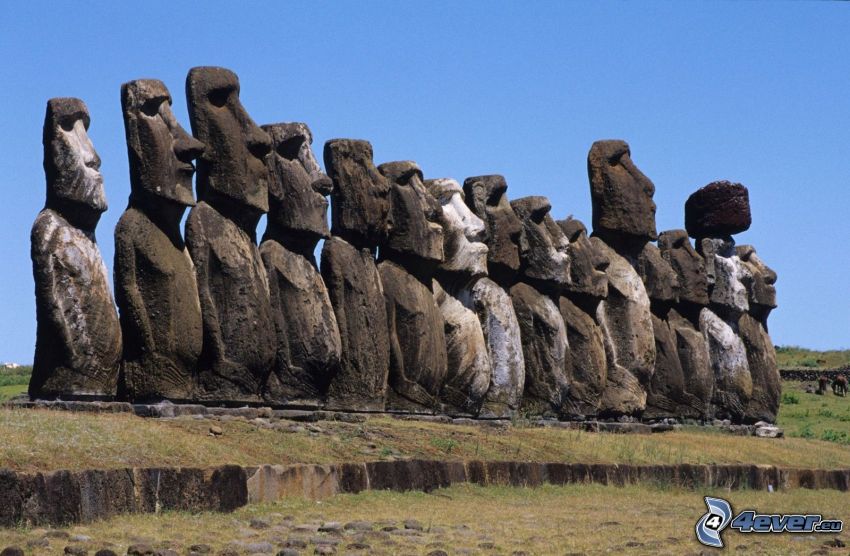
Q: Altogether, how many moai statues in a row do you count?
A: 15